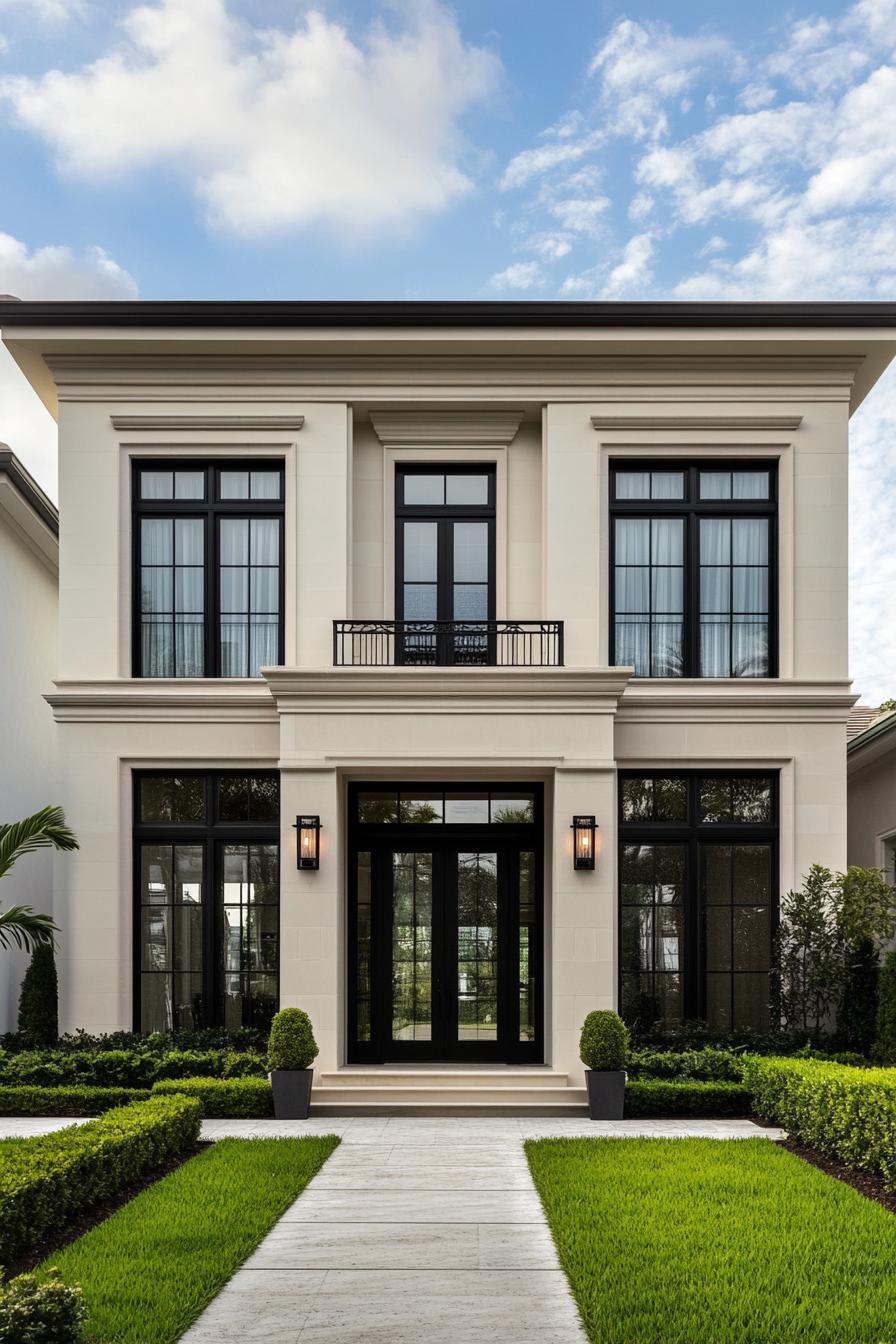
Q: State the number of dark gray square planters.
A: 2